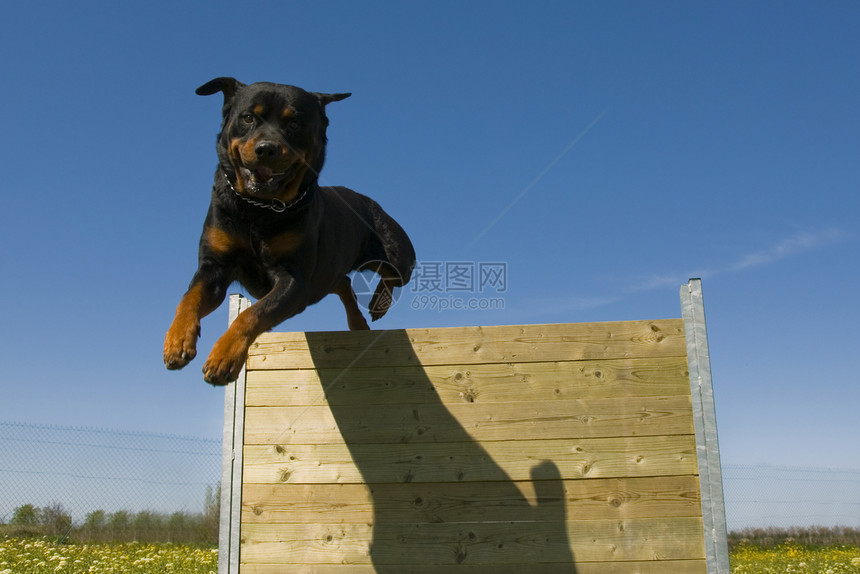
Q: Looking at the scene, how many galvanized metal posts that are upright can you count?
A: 2